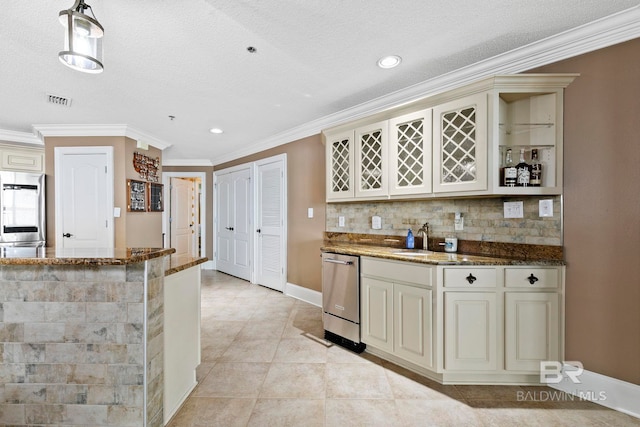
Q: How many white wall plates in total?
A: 7